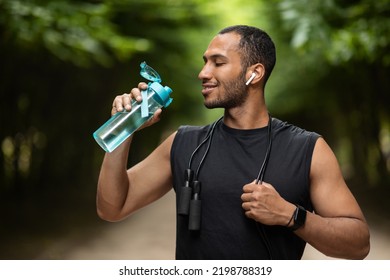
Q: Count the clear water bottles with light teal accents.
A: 1